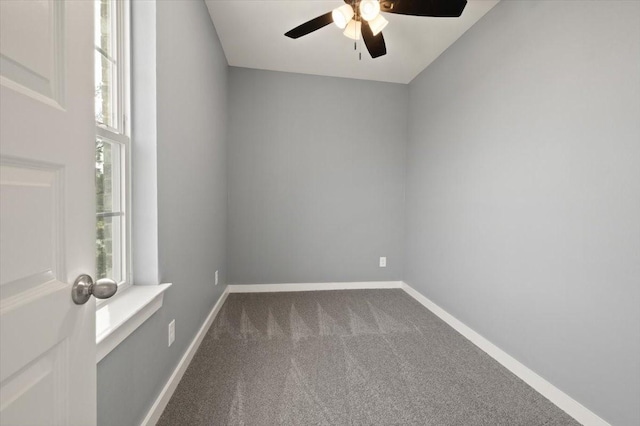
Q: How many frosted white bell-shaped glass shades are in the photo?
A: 4